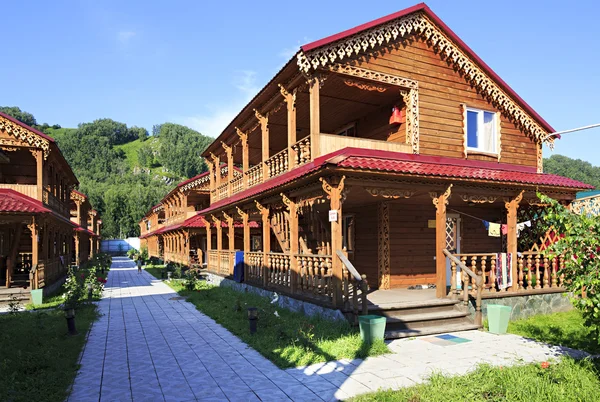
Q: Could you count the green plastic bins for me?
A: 3